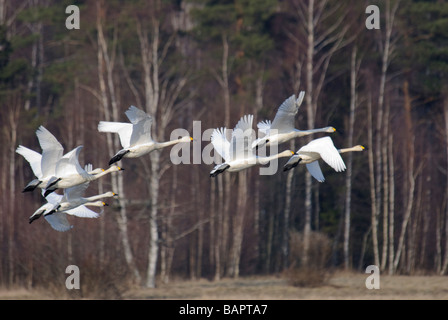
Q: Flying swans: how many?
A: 8